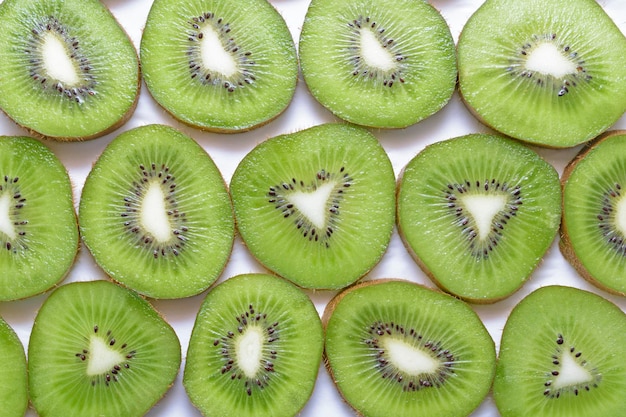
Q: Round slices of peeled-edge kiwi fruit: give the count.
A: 14